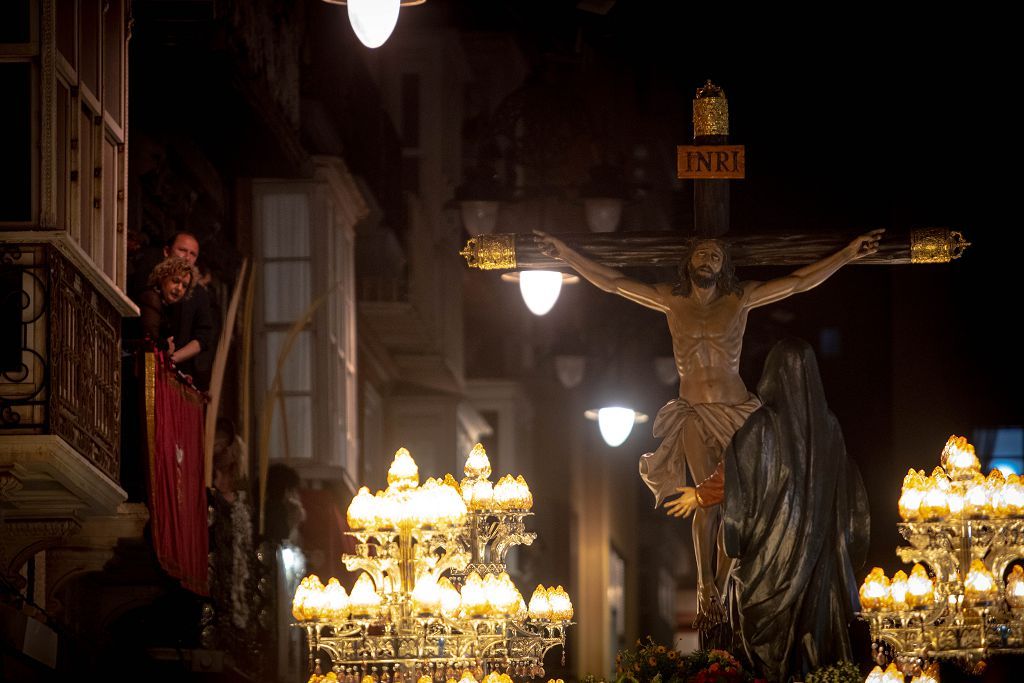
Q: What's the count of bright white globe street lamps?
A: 3